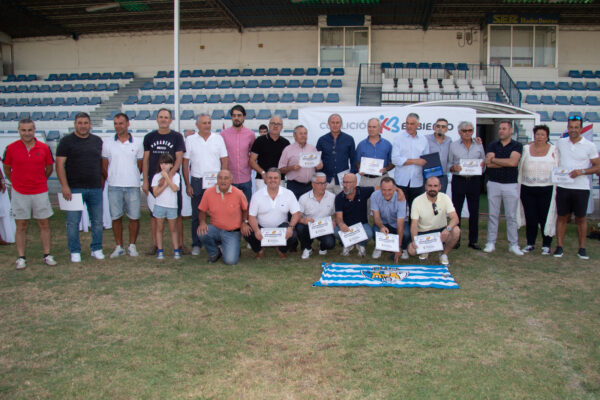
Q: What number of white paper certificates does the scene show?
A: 12